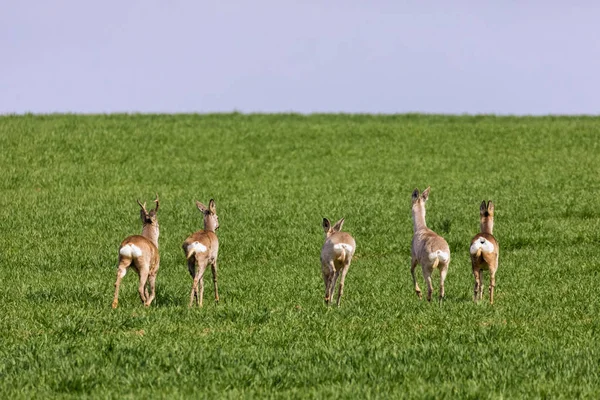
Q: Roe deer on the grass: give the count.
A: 5